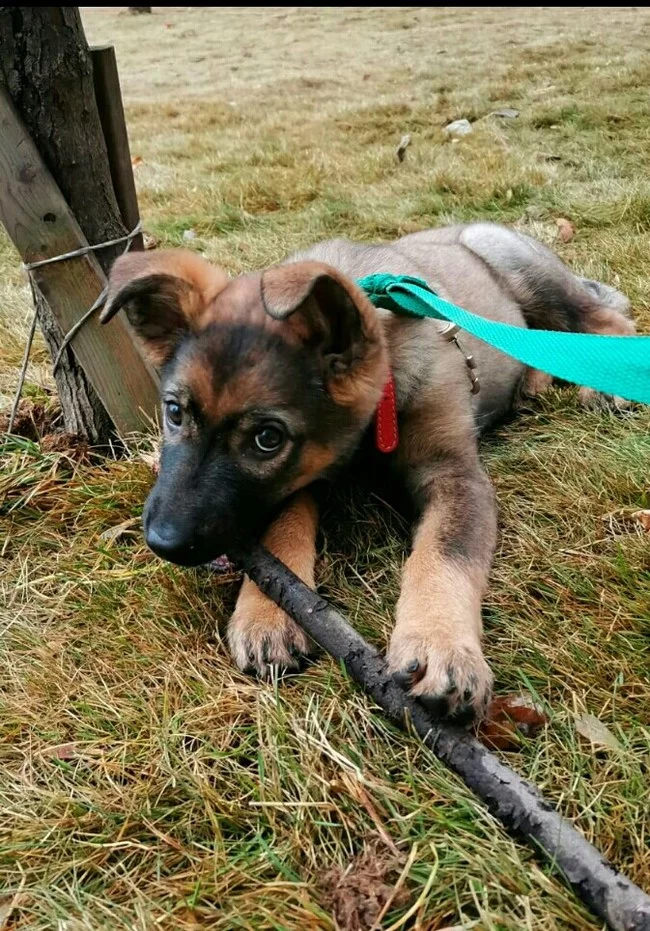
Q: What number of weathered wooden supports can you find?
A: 2